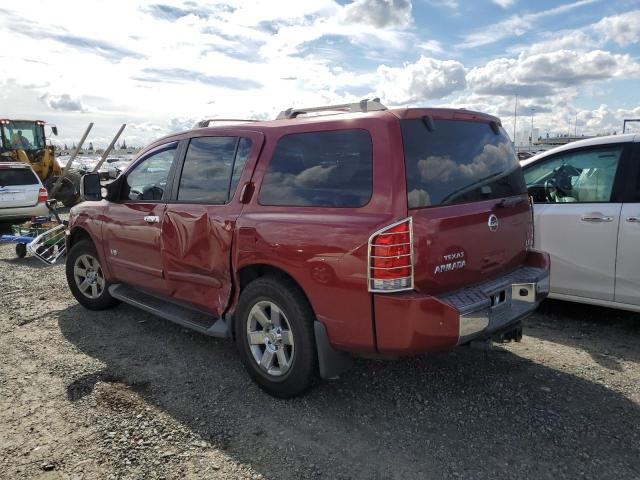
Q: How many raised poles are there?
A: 2